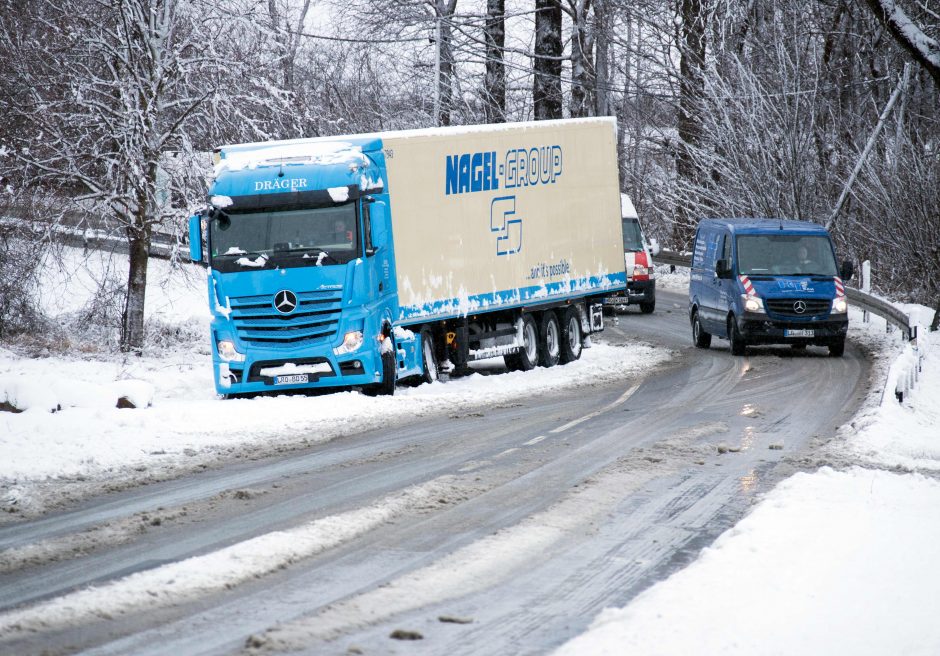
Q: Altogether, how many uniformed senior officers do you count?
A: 0